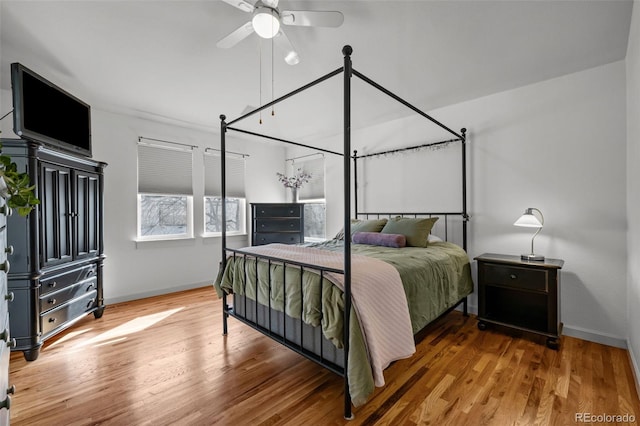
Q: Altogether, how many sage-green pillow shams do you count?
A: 2